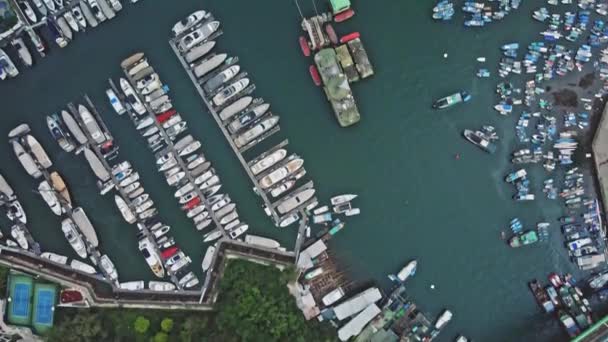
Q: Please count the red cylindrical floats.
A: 5